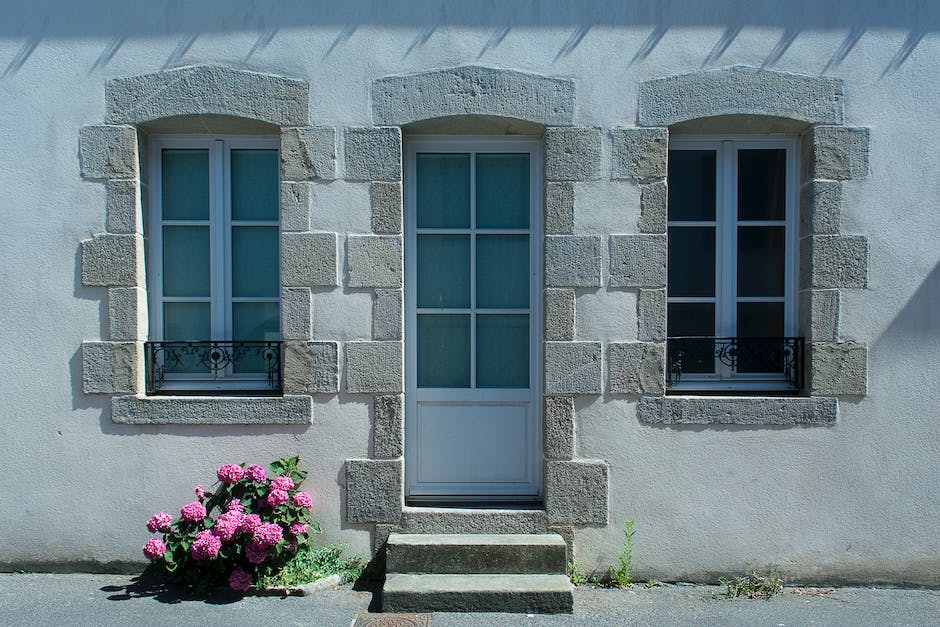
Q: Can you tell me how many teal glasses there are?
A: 12